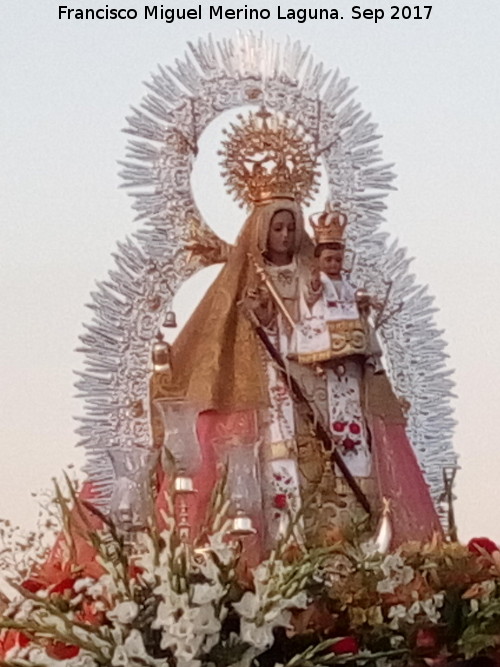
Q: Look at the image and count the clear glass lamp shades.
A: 3